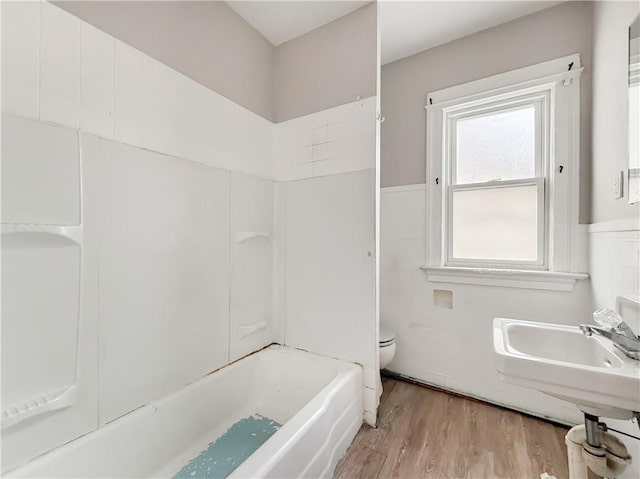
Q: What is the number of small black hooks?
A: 4